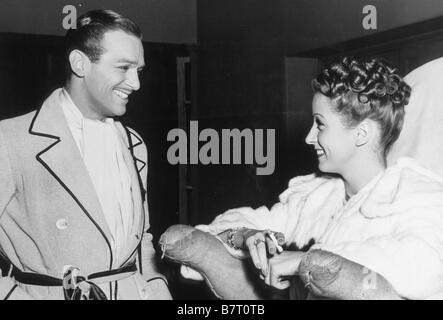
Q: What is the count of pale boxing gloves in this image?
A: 0